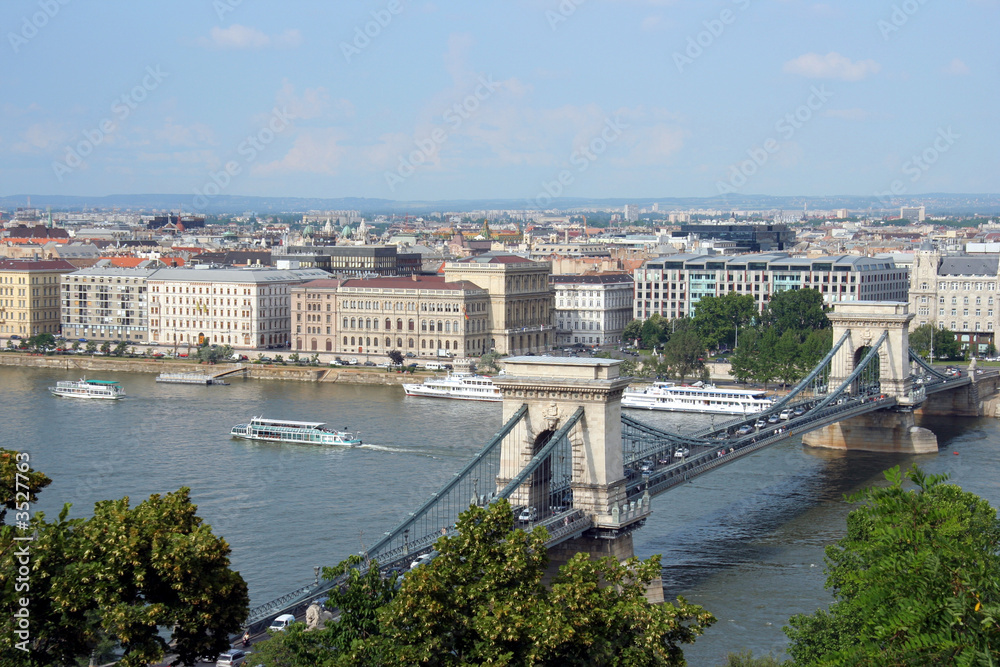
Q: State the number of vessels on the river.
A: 4